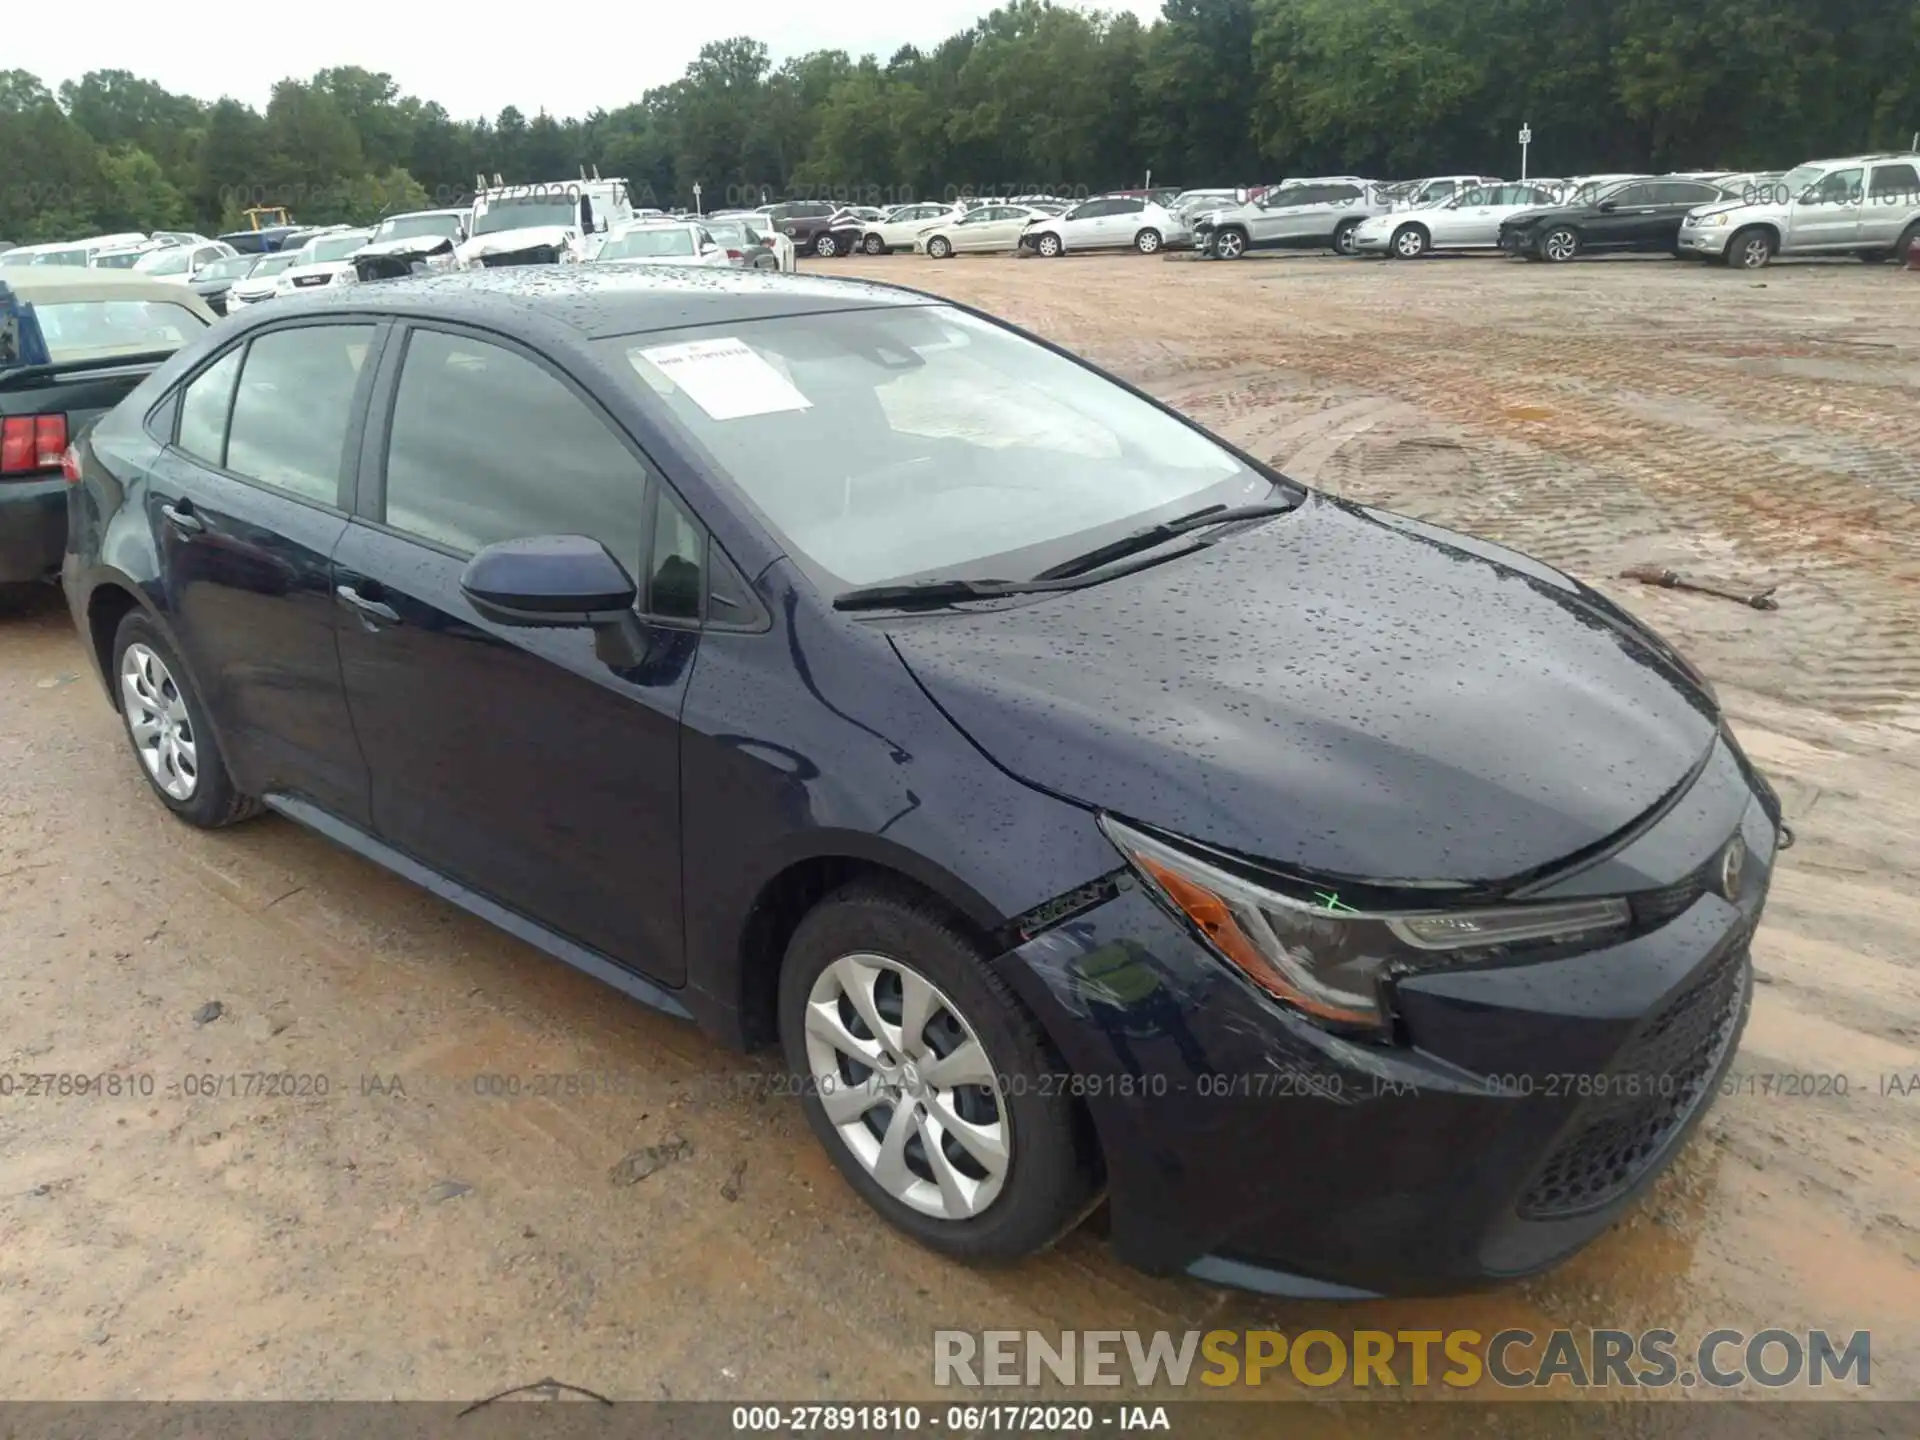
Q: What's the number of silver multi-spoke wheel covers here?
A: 2